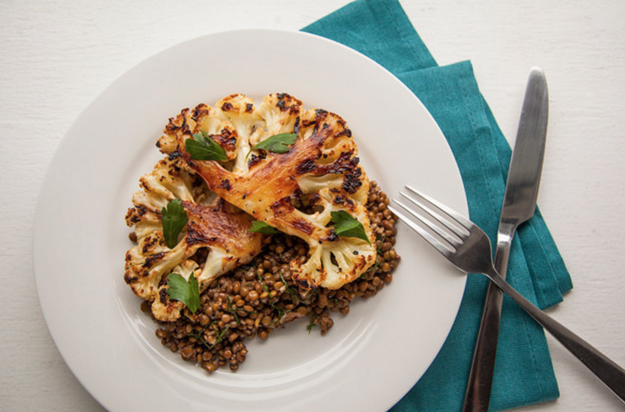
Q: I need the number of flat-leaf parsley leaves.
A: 6